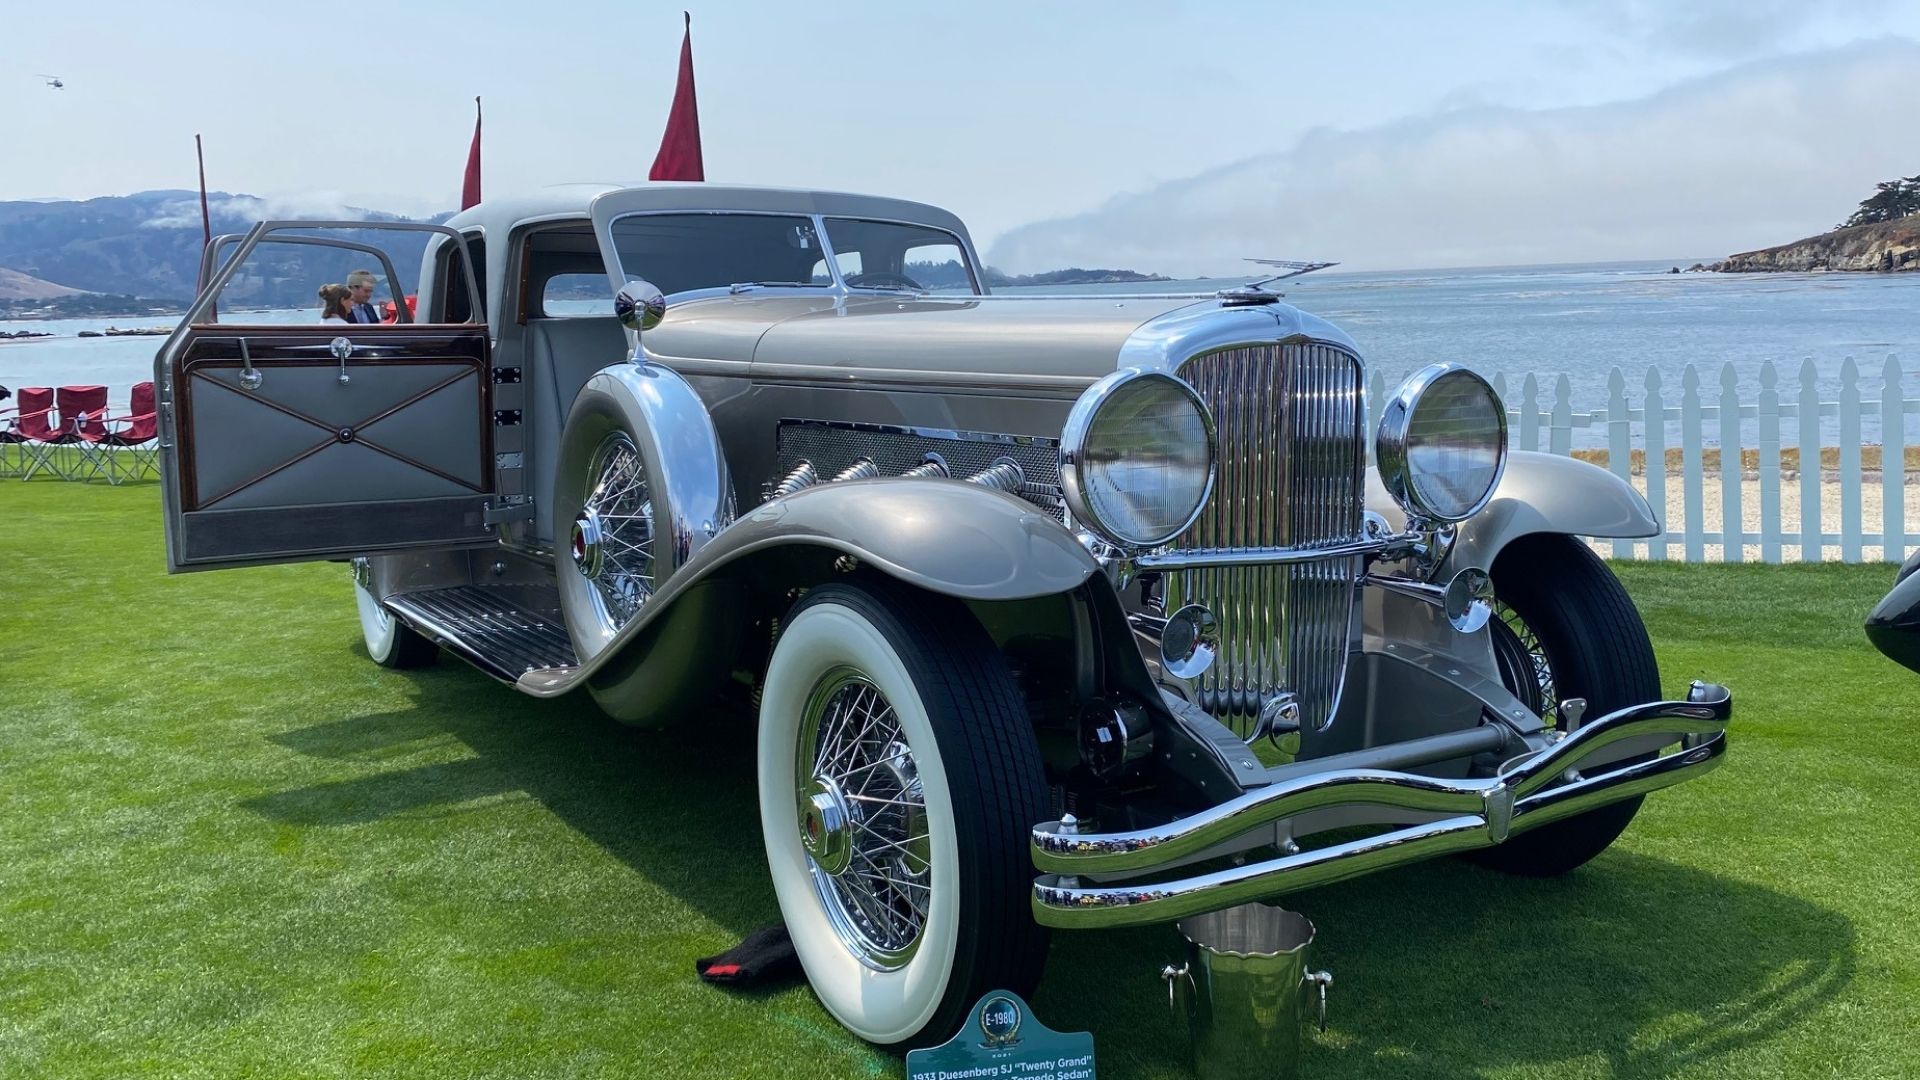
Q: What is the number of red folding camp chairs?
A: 3